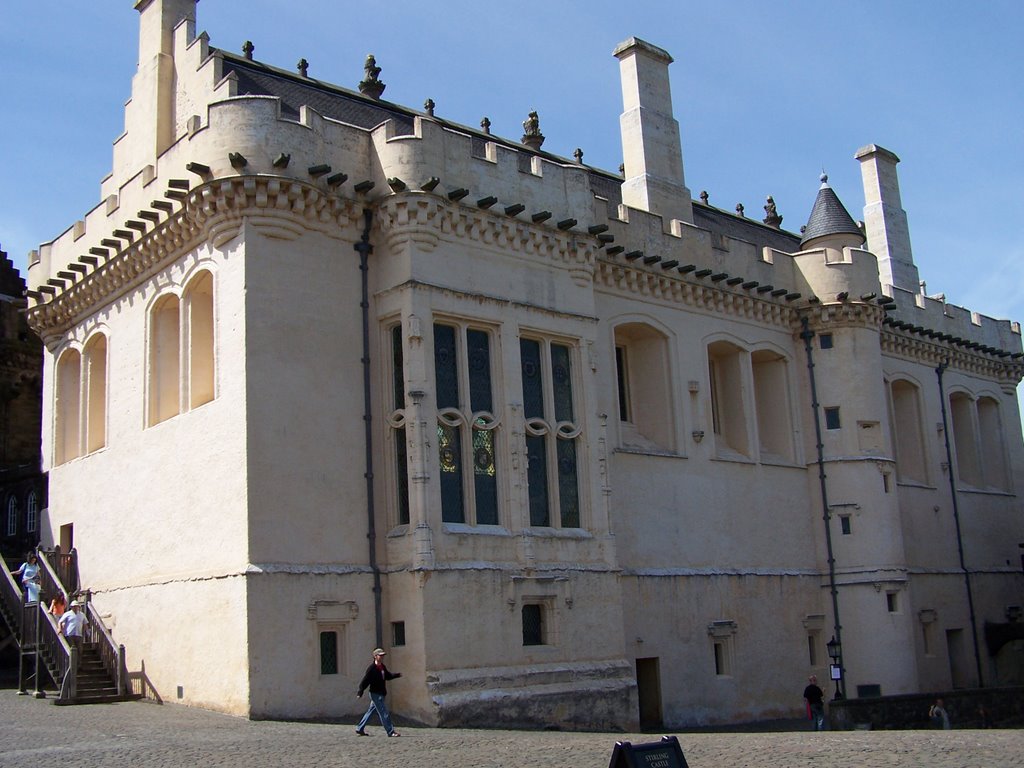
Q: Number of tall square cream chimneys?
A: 3